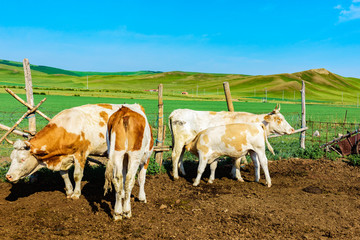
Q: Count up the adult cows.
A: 3